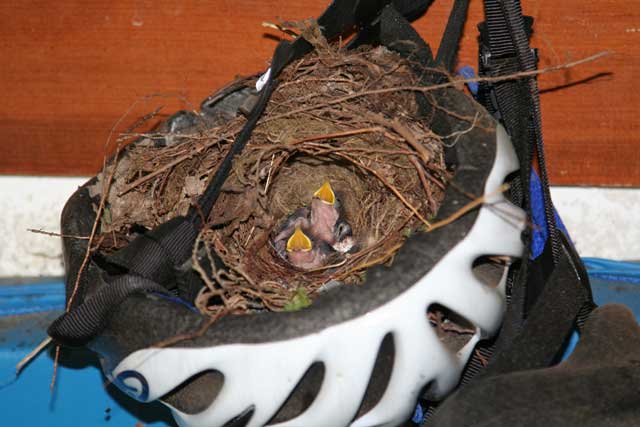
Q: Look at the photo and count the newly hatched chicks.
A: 2